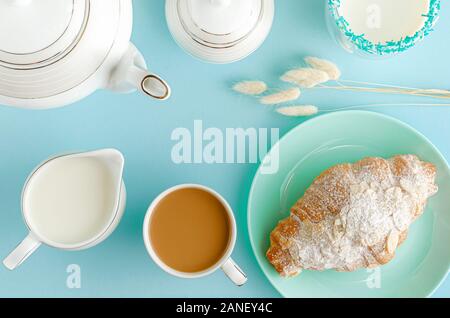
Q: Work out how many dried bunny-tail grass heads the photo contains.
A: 5